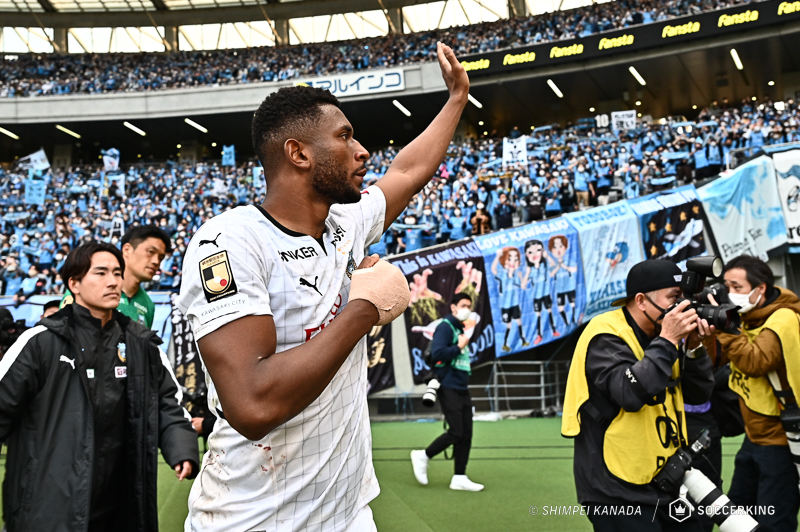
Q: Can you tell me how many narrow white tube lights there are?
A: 9